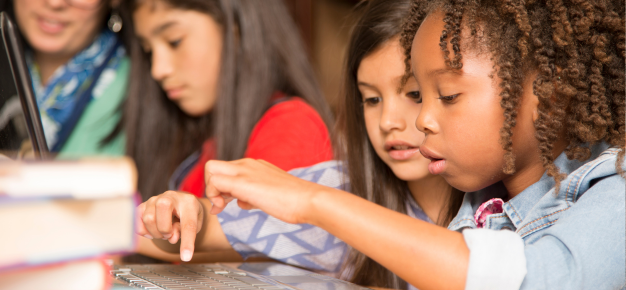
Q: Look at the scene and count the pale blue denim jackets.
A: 1